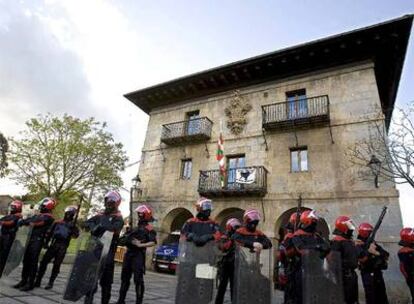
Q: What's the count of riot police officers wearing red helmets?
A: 13